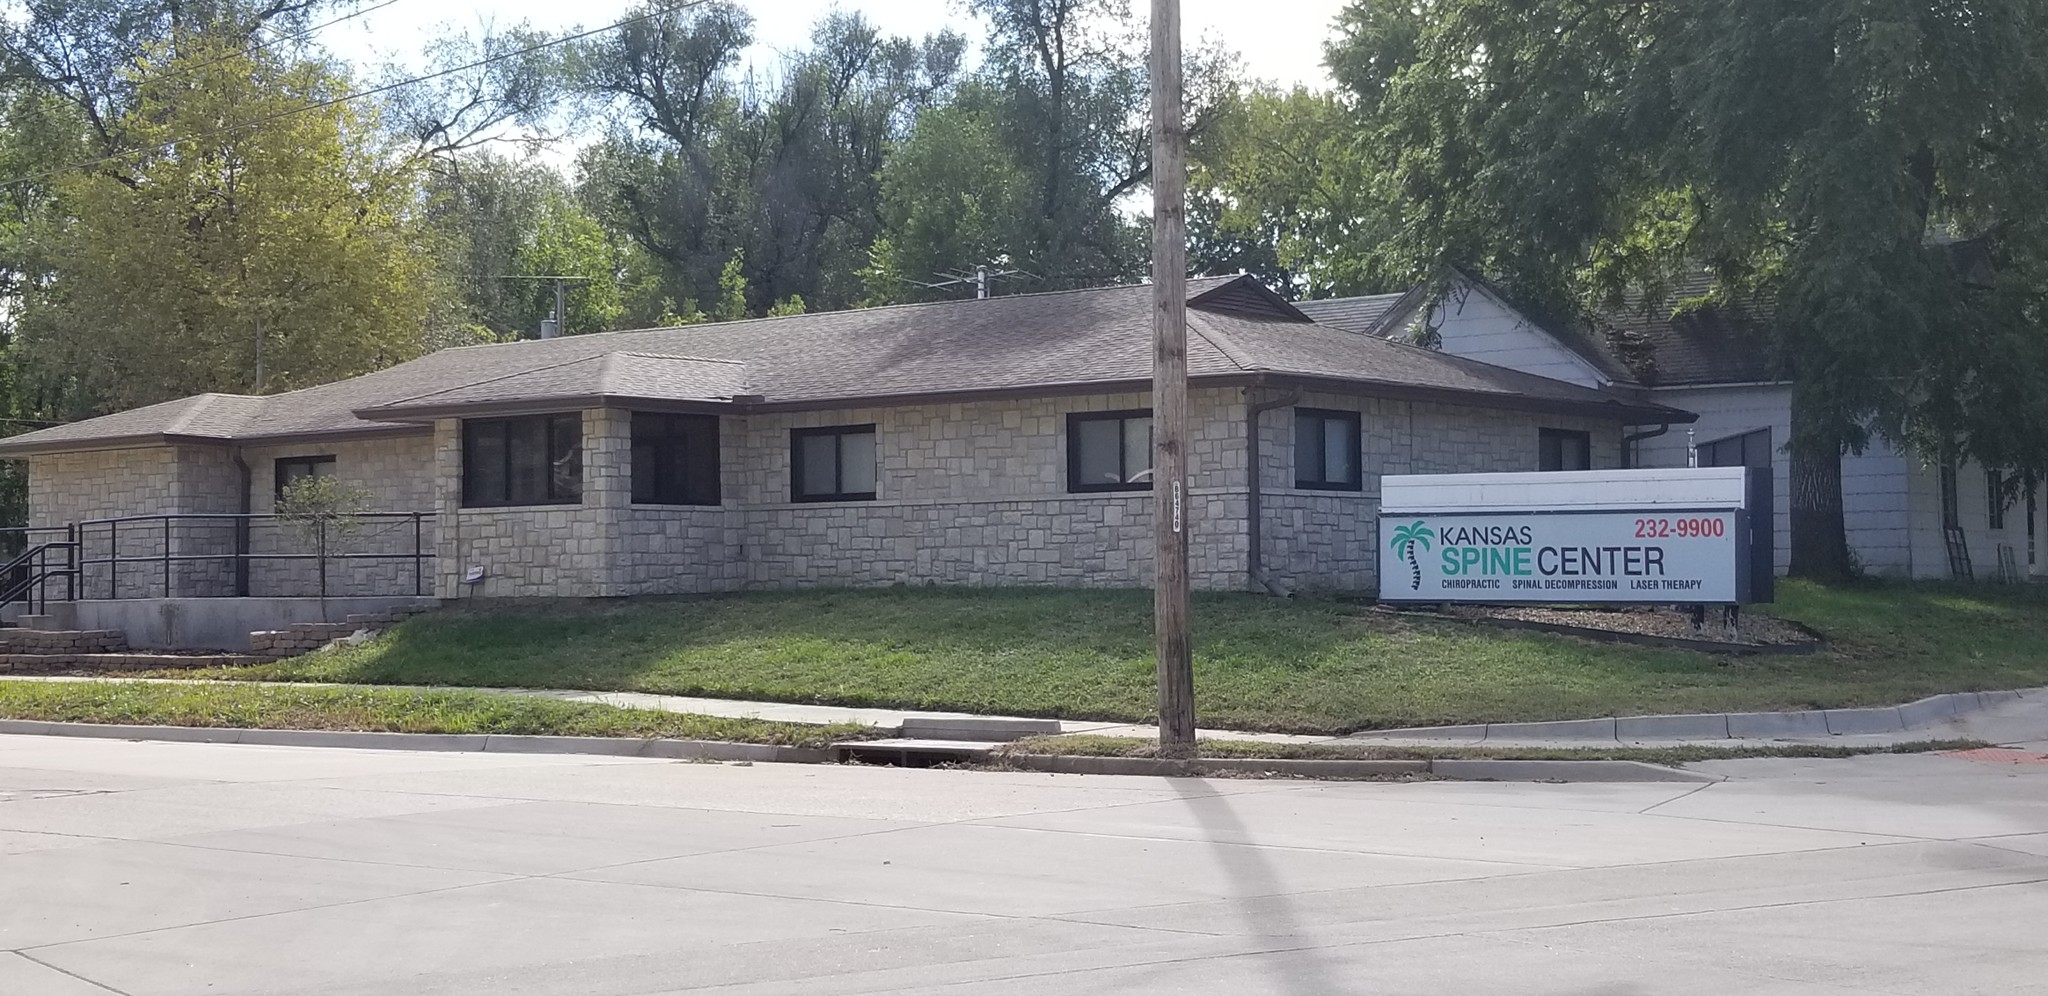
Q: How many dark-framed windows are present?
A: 7